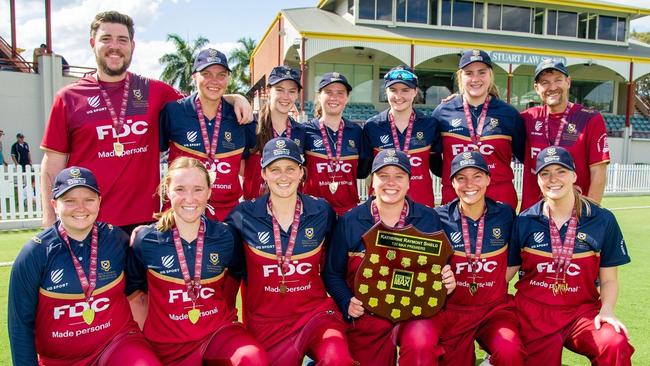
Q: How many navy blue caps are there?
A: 11